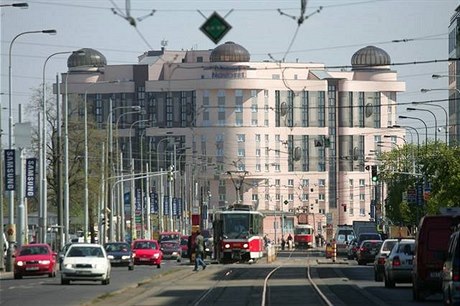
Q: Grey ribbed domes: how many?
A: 3